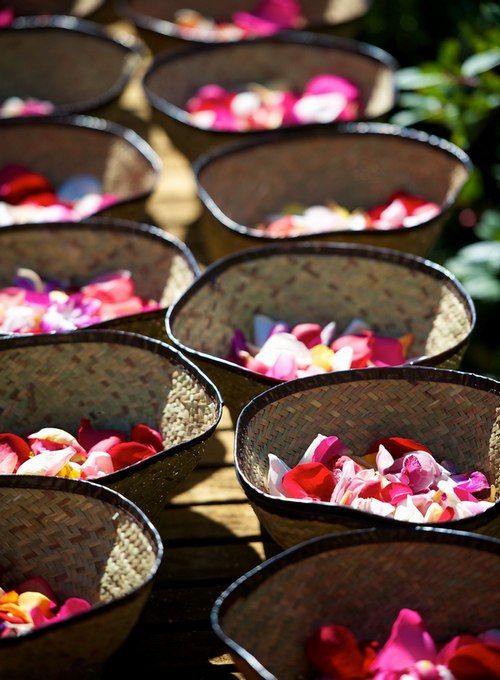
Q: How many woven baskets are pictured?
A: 12